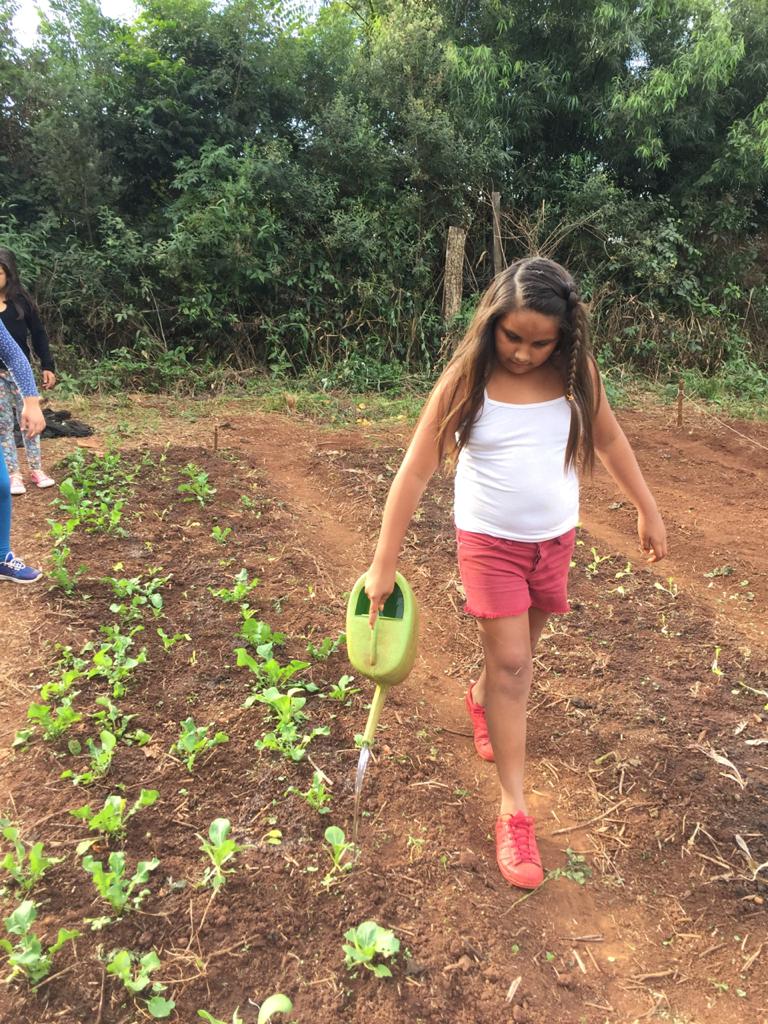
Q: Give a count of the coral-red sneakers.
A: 2